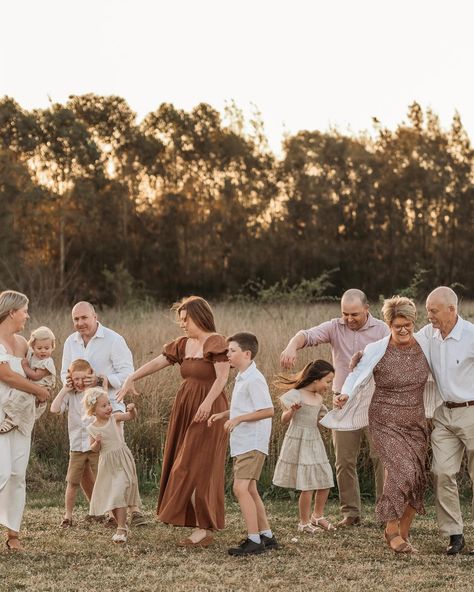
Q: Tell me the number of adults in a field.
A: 6